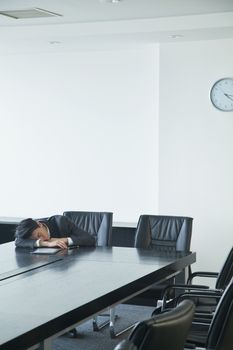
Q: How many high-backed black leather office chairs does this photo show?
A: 5